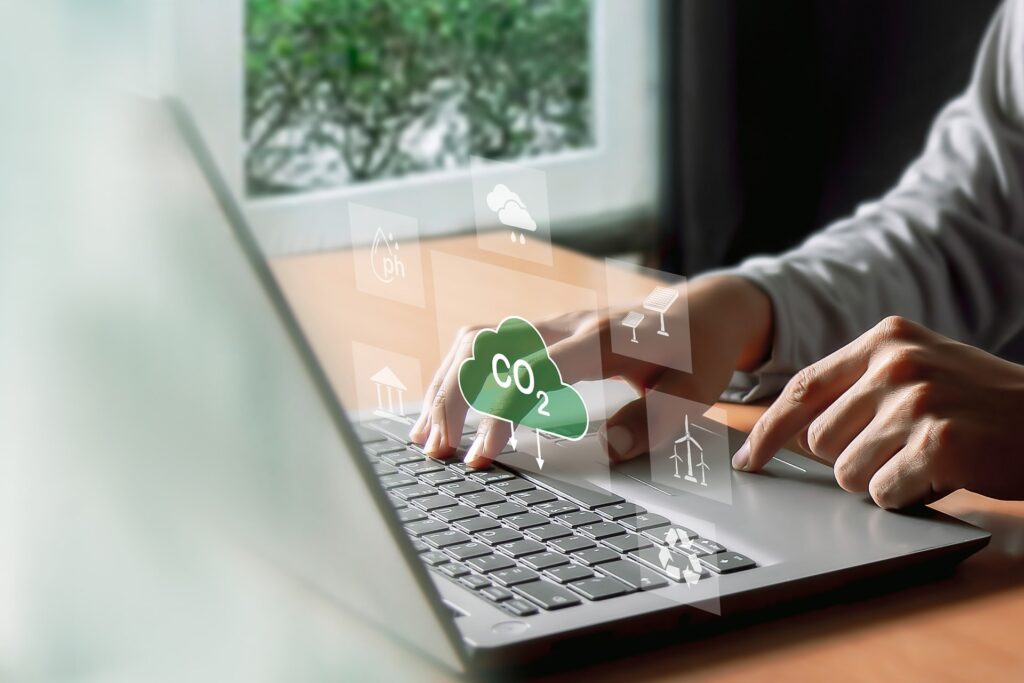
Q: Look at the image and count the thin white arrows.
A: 2